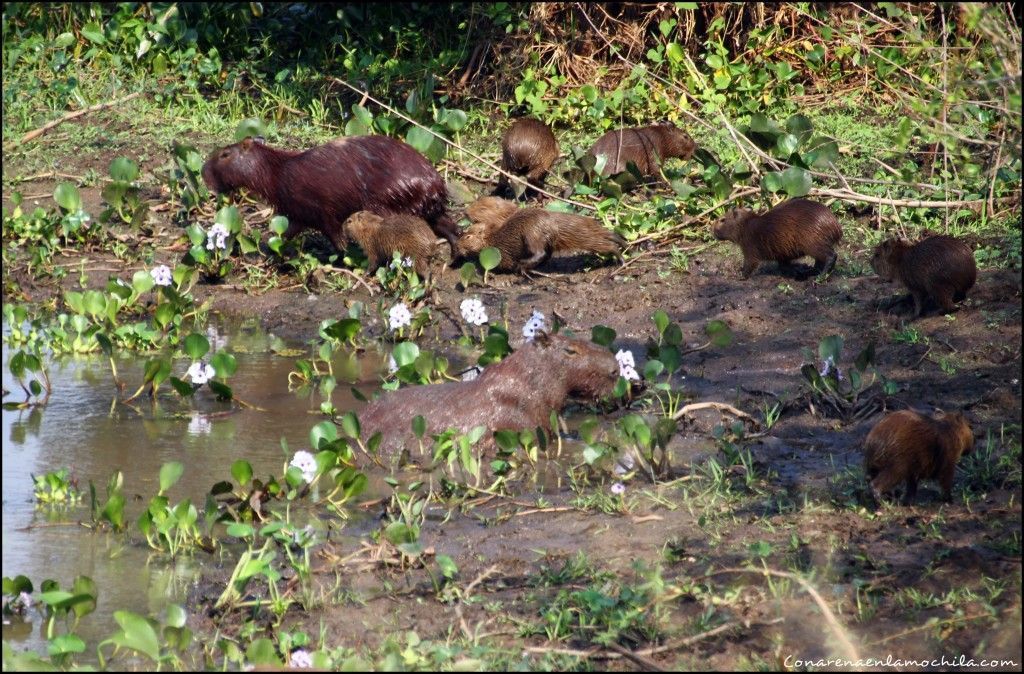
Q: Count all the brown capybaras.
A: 10